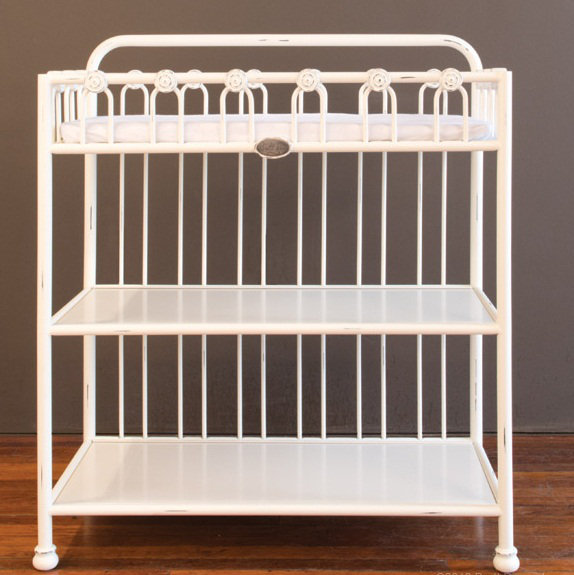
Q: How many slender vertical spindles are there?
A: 12